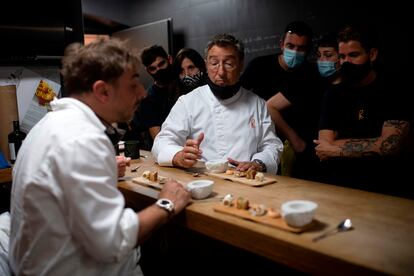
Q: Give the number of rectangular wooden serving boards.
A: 3